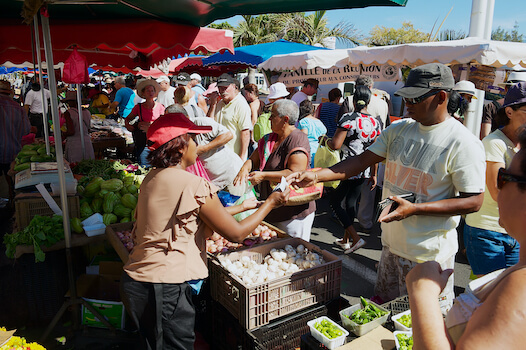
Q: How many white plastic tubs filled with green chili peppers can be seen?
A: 4